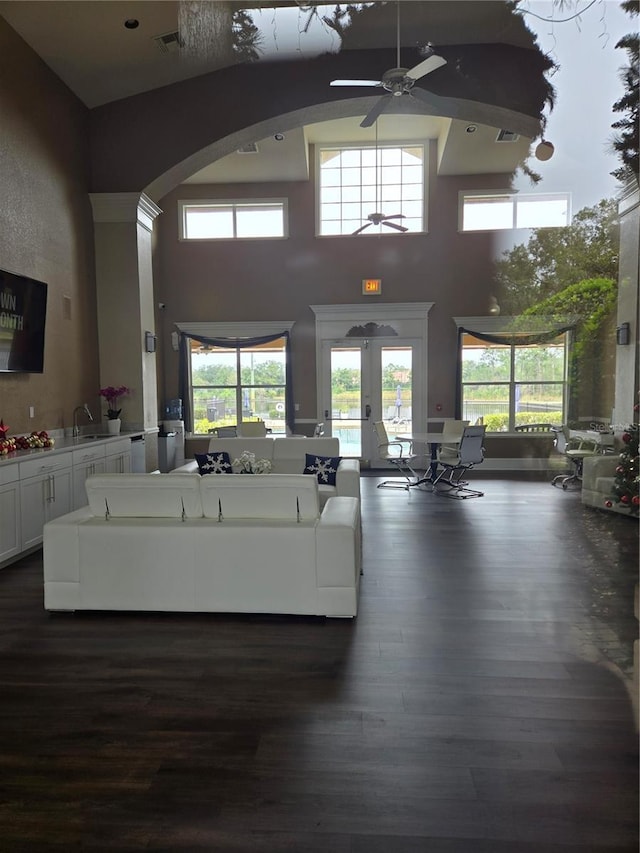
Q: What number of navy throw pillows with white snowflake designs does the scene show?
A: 2